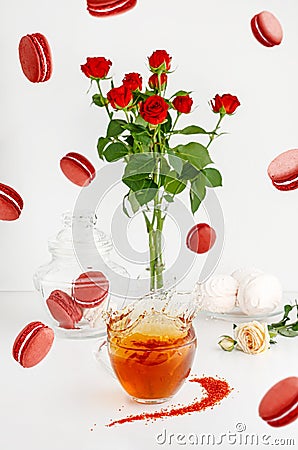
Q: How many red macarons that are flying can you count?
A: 9